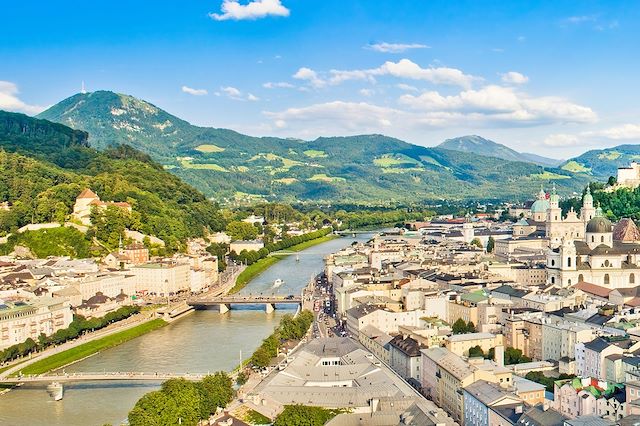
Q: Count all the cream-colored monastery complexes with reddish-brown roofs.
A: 1